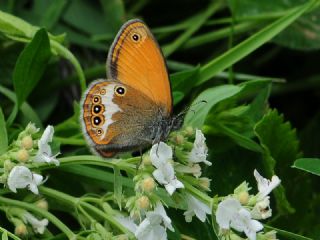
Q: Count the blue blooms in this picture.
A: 0